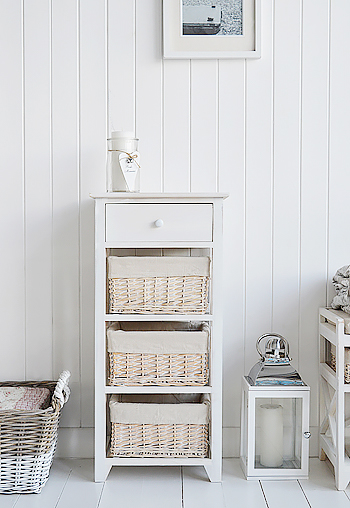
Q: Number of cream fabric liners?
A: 3